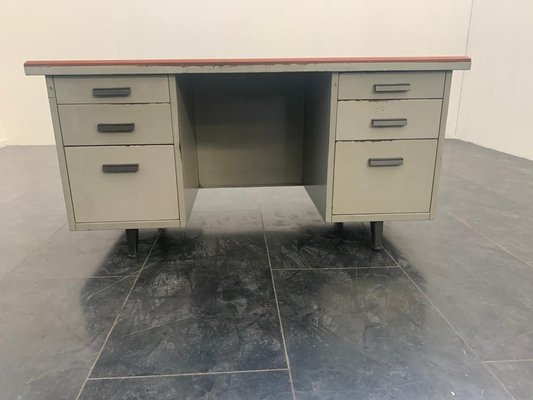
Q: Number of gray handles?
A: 6